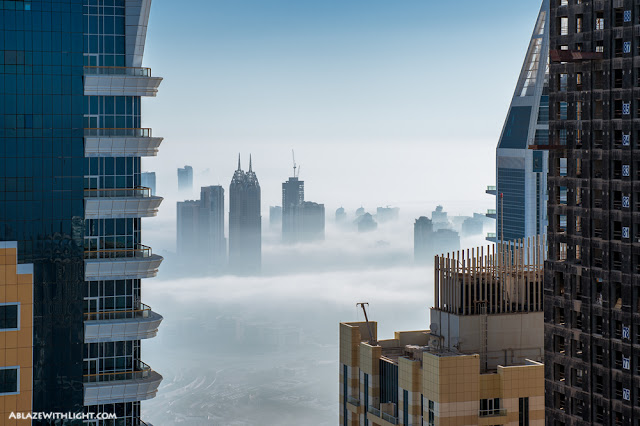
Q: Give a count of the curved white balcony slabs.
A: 6